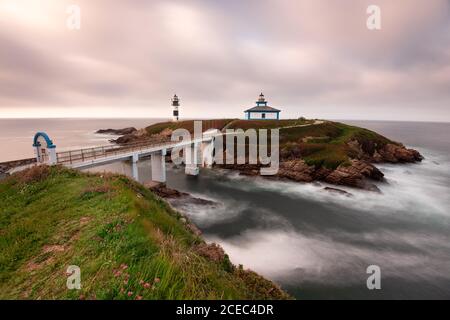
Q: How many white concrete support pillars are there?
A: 4